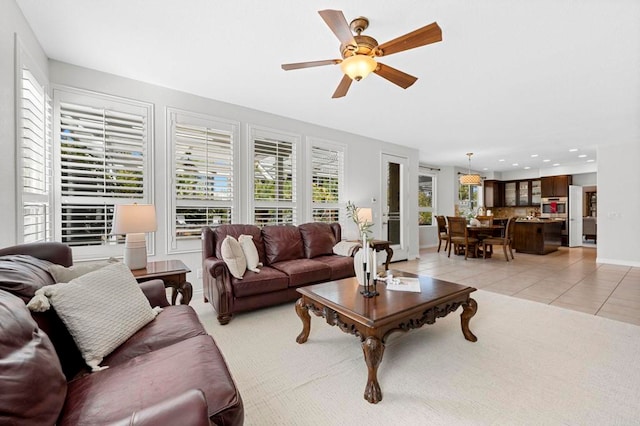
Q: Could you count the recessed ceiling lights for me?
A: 10